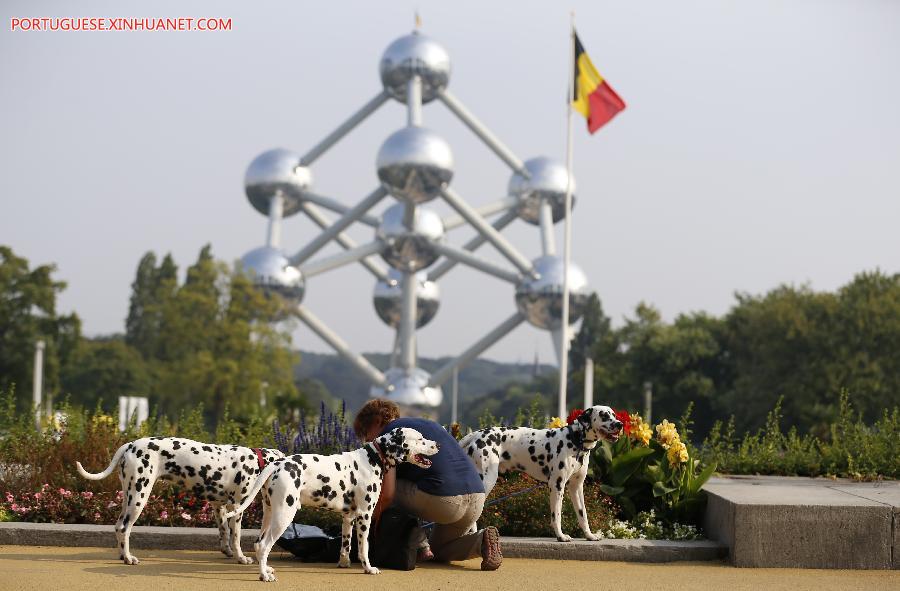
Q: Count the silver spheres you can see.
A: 9